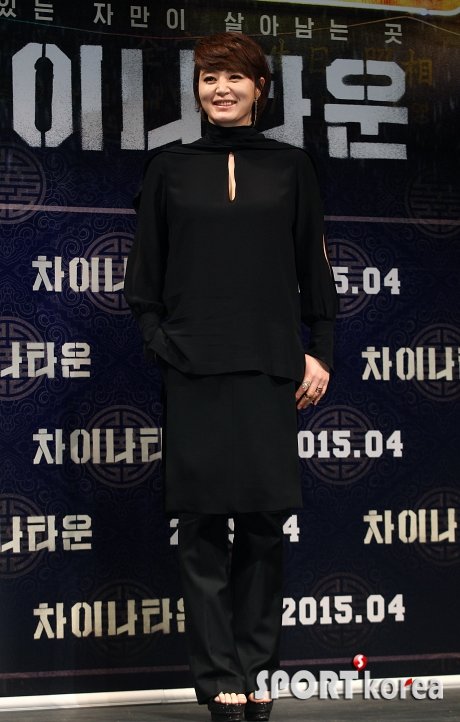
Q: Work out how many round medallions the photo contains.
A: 12